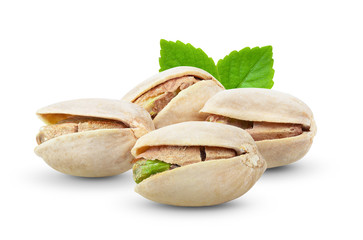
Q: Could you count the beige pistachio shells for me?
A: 4